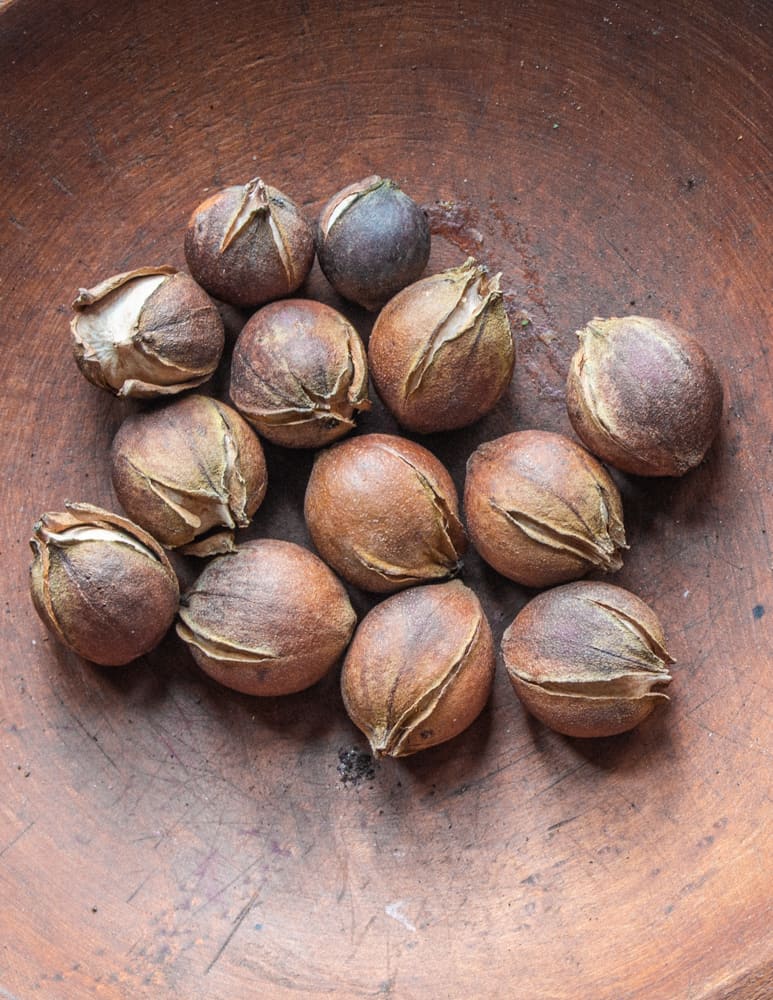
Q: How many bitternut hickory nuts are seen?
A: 13